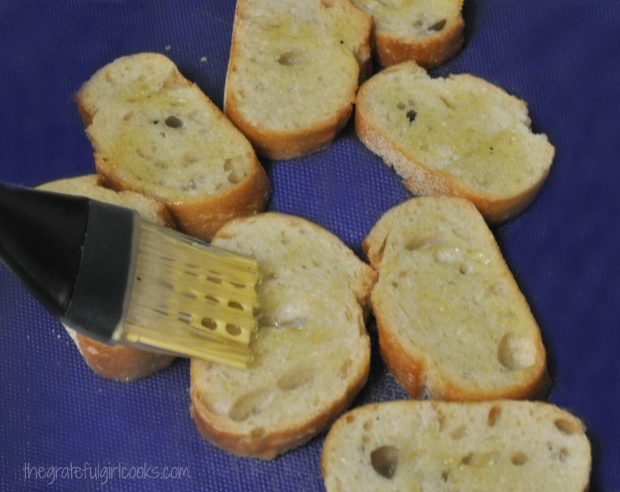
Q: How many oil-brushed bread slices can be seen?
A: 8